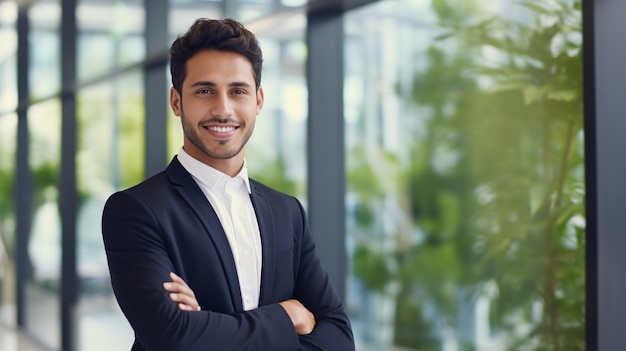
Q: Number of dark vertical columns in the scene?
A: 5